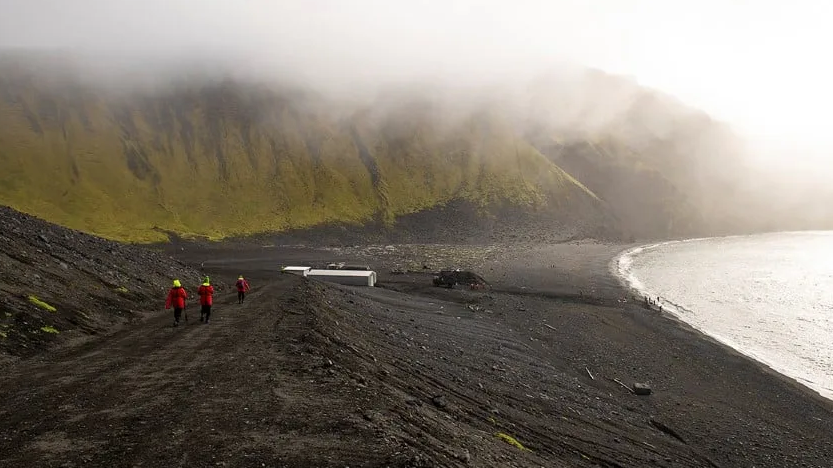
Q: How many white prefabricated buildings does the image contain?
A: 2